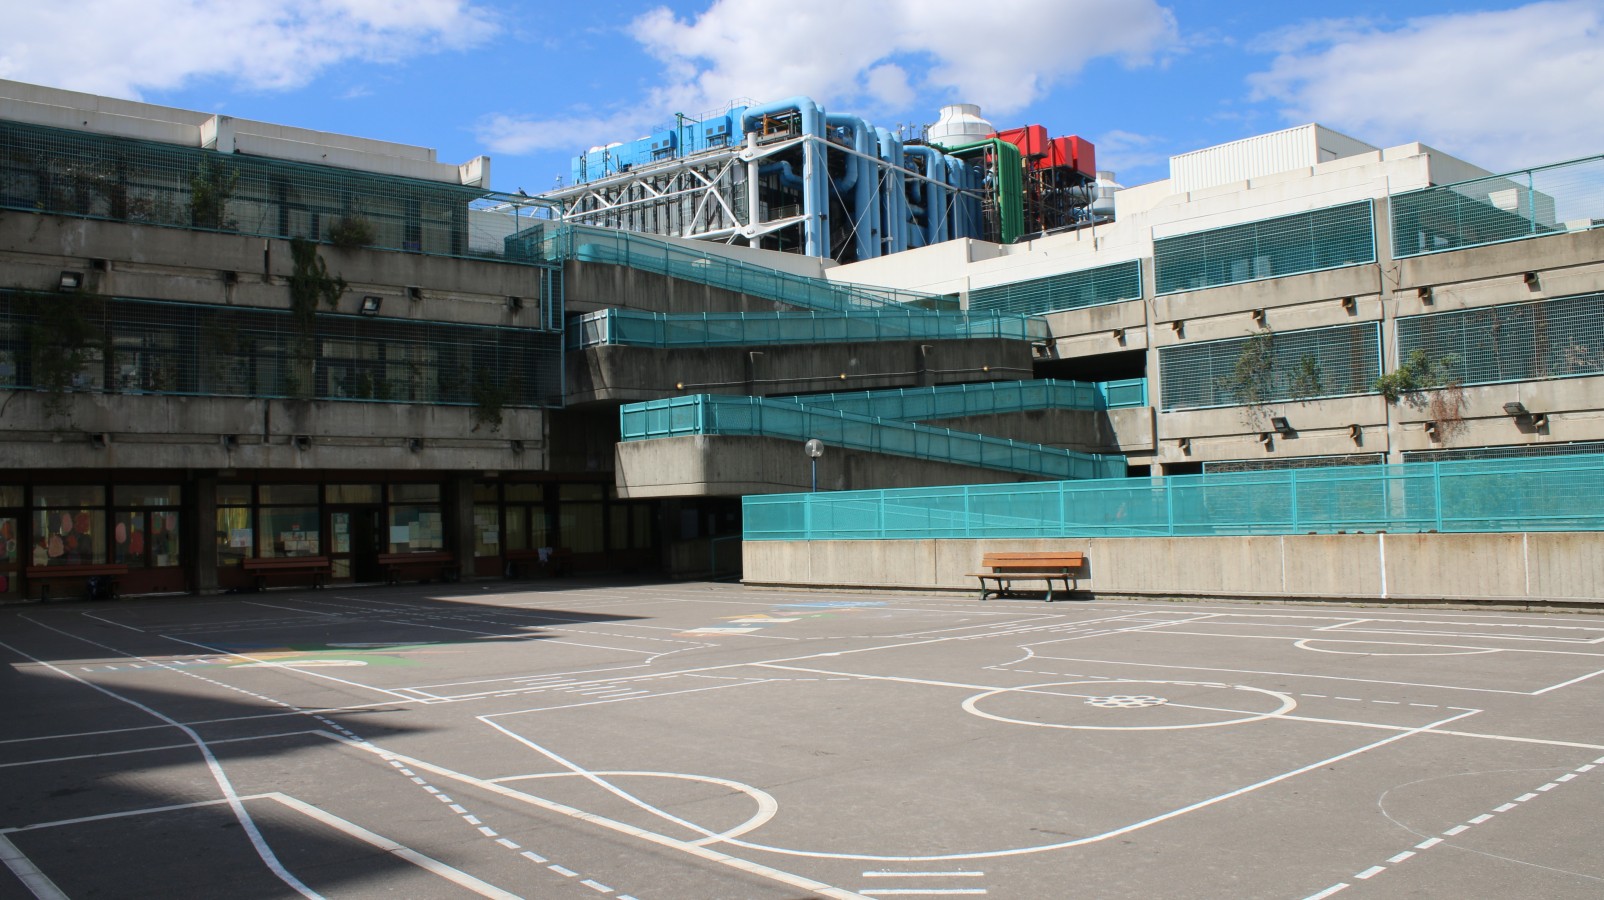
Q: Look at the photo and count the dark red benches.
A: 4